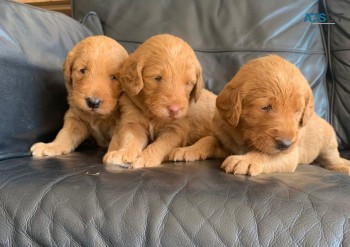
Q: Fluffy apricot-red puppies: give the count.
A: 3